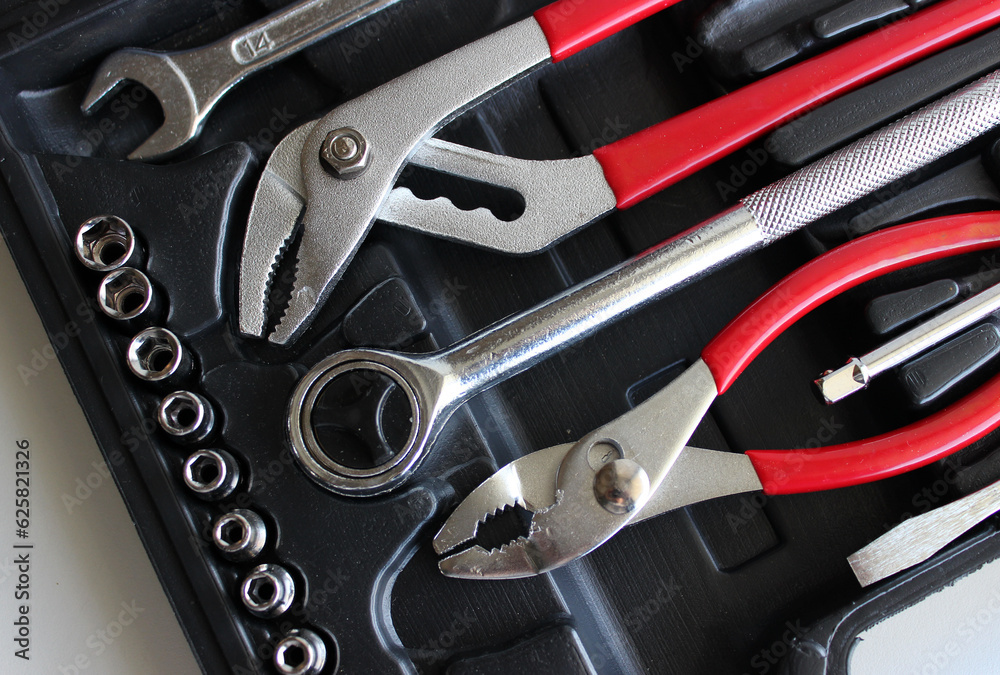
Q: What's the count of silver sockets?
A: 8